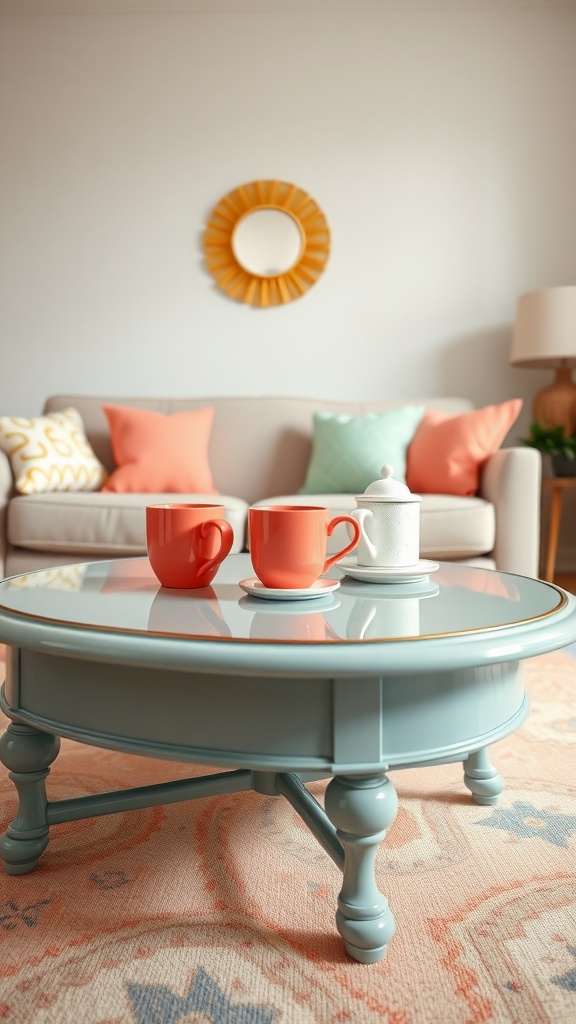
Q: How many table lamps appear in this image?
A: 1